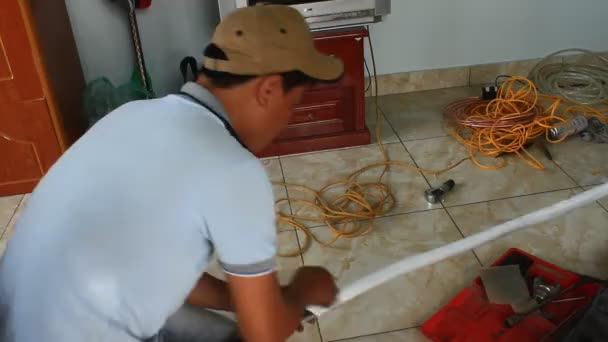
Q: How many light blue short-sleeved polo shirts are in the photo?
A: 1